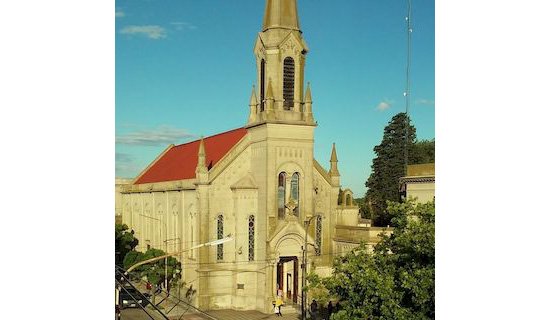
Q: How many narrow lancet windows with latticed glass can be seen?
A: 3